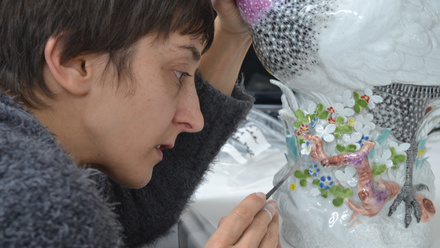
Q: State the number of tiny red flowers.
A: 4